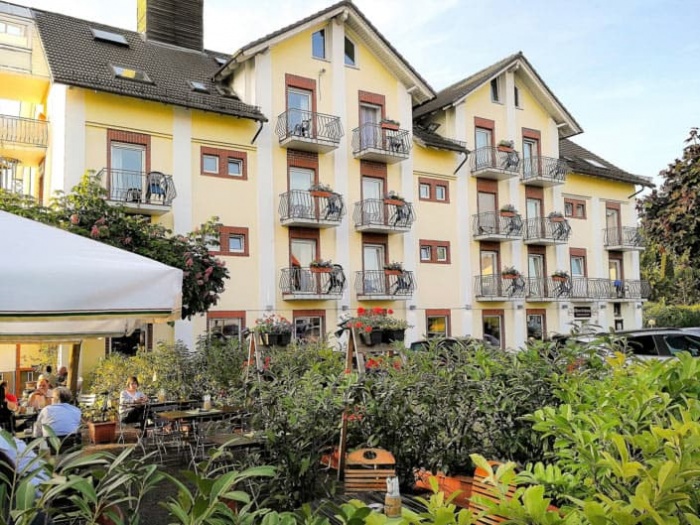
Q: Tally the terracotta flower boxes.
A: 10